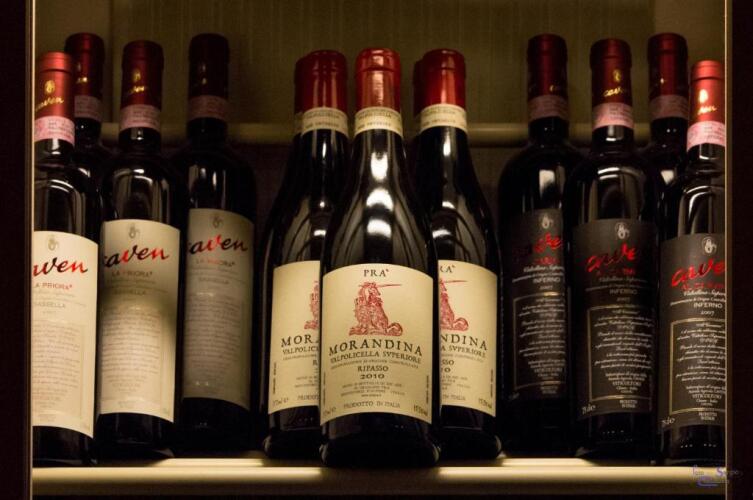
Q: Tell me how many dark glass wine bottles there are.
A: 11